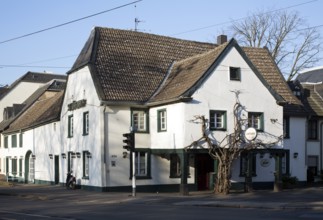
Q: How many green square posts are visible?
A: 3